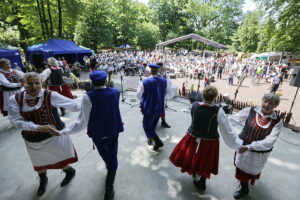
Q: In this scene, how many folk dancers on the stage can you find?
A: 8